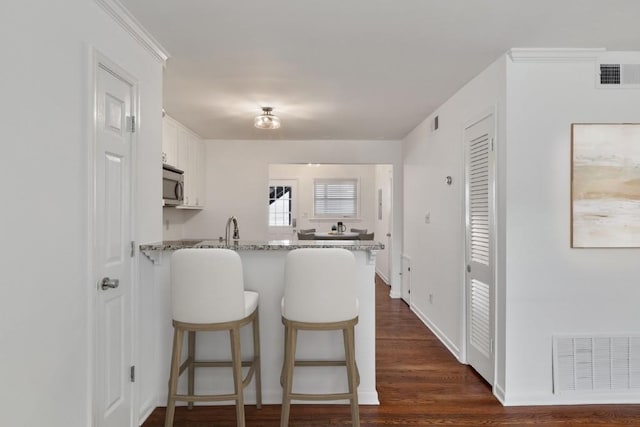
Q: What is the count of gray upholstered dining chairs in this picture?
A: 4